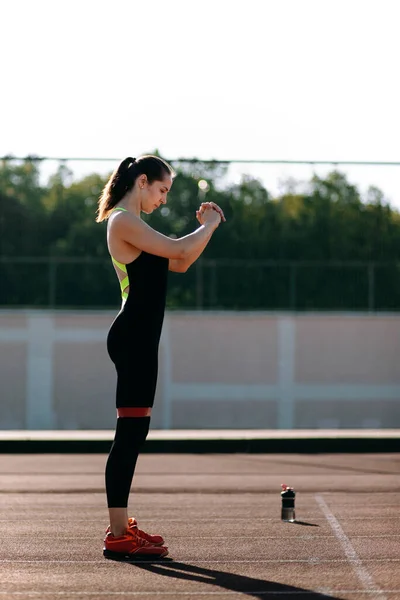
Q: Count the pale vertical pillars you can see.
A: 3